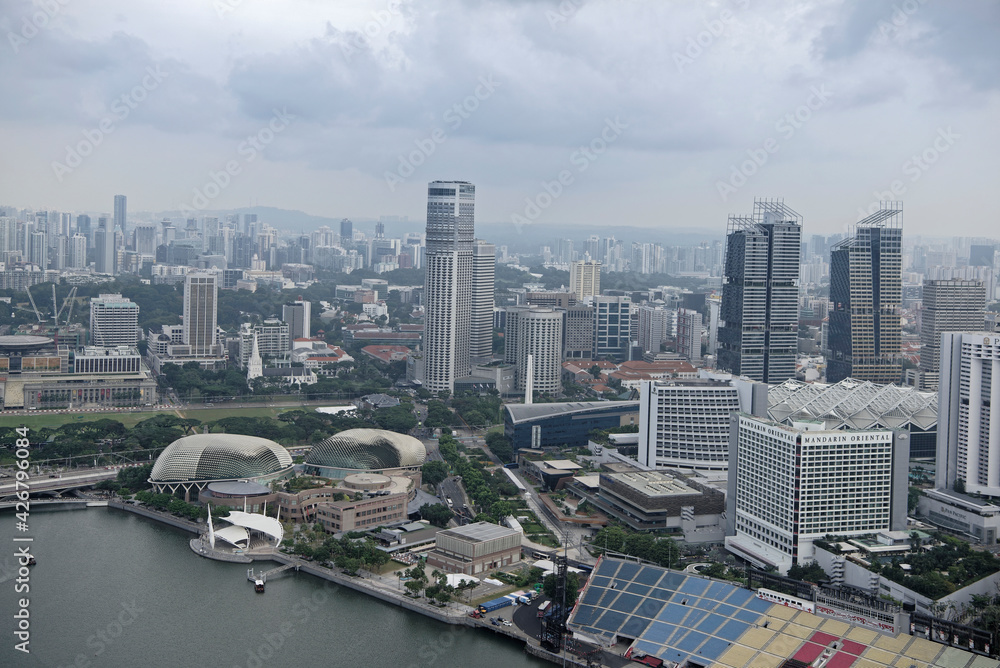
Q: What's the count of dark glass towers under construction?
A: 2